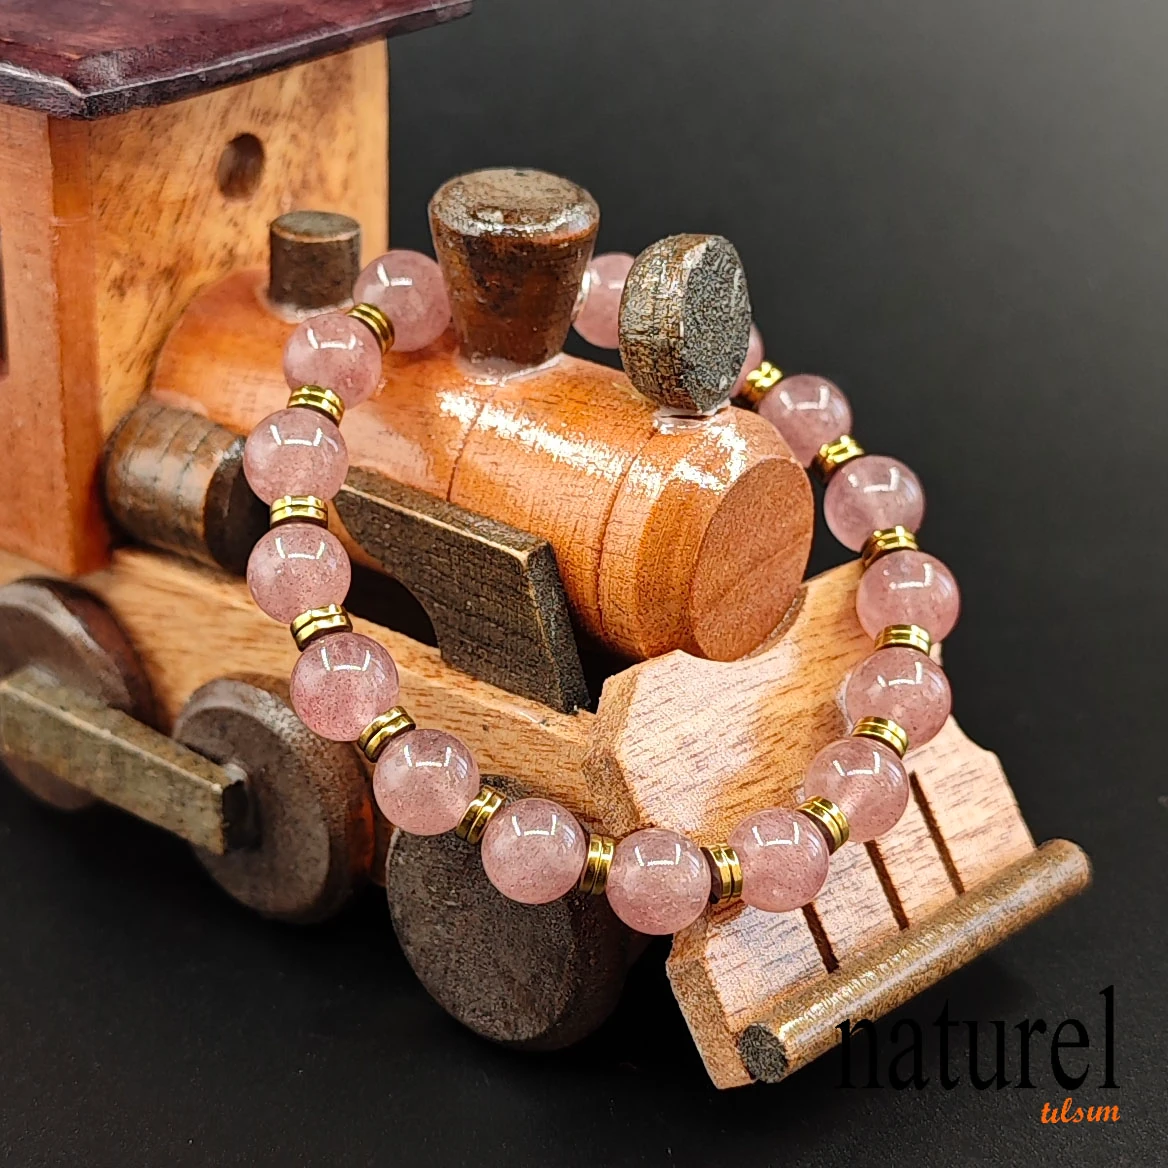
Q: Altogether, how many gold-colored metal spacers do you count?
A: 14